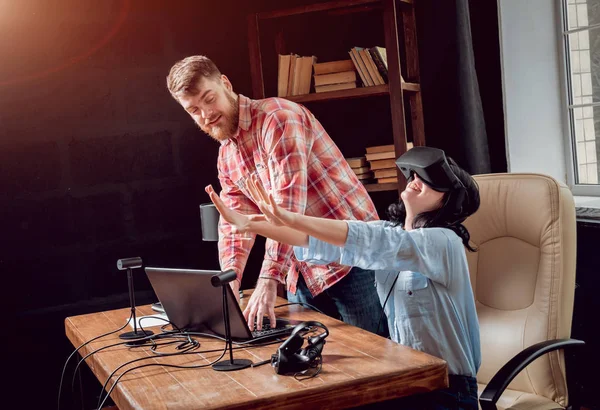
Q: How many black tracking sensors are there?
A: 2